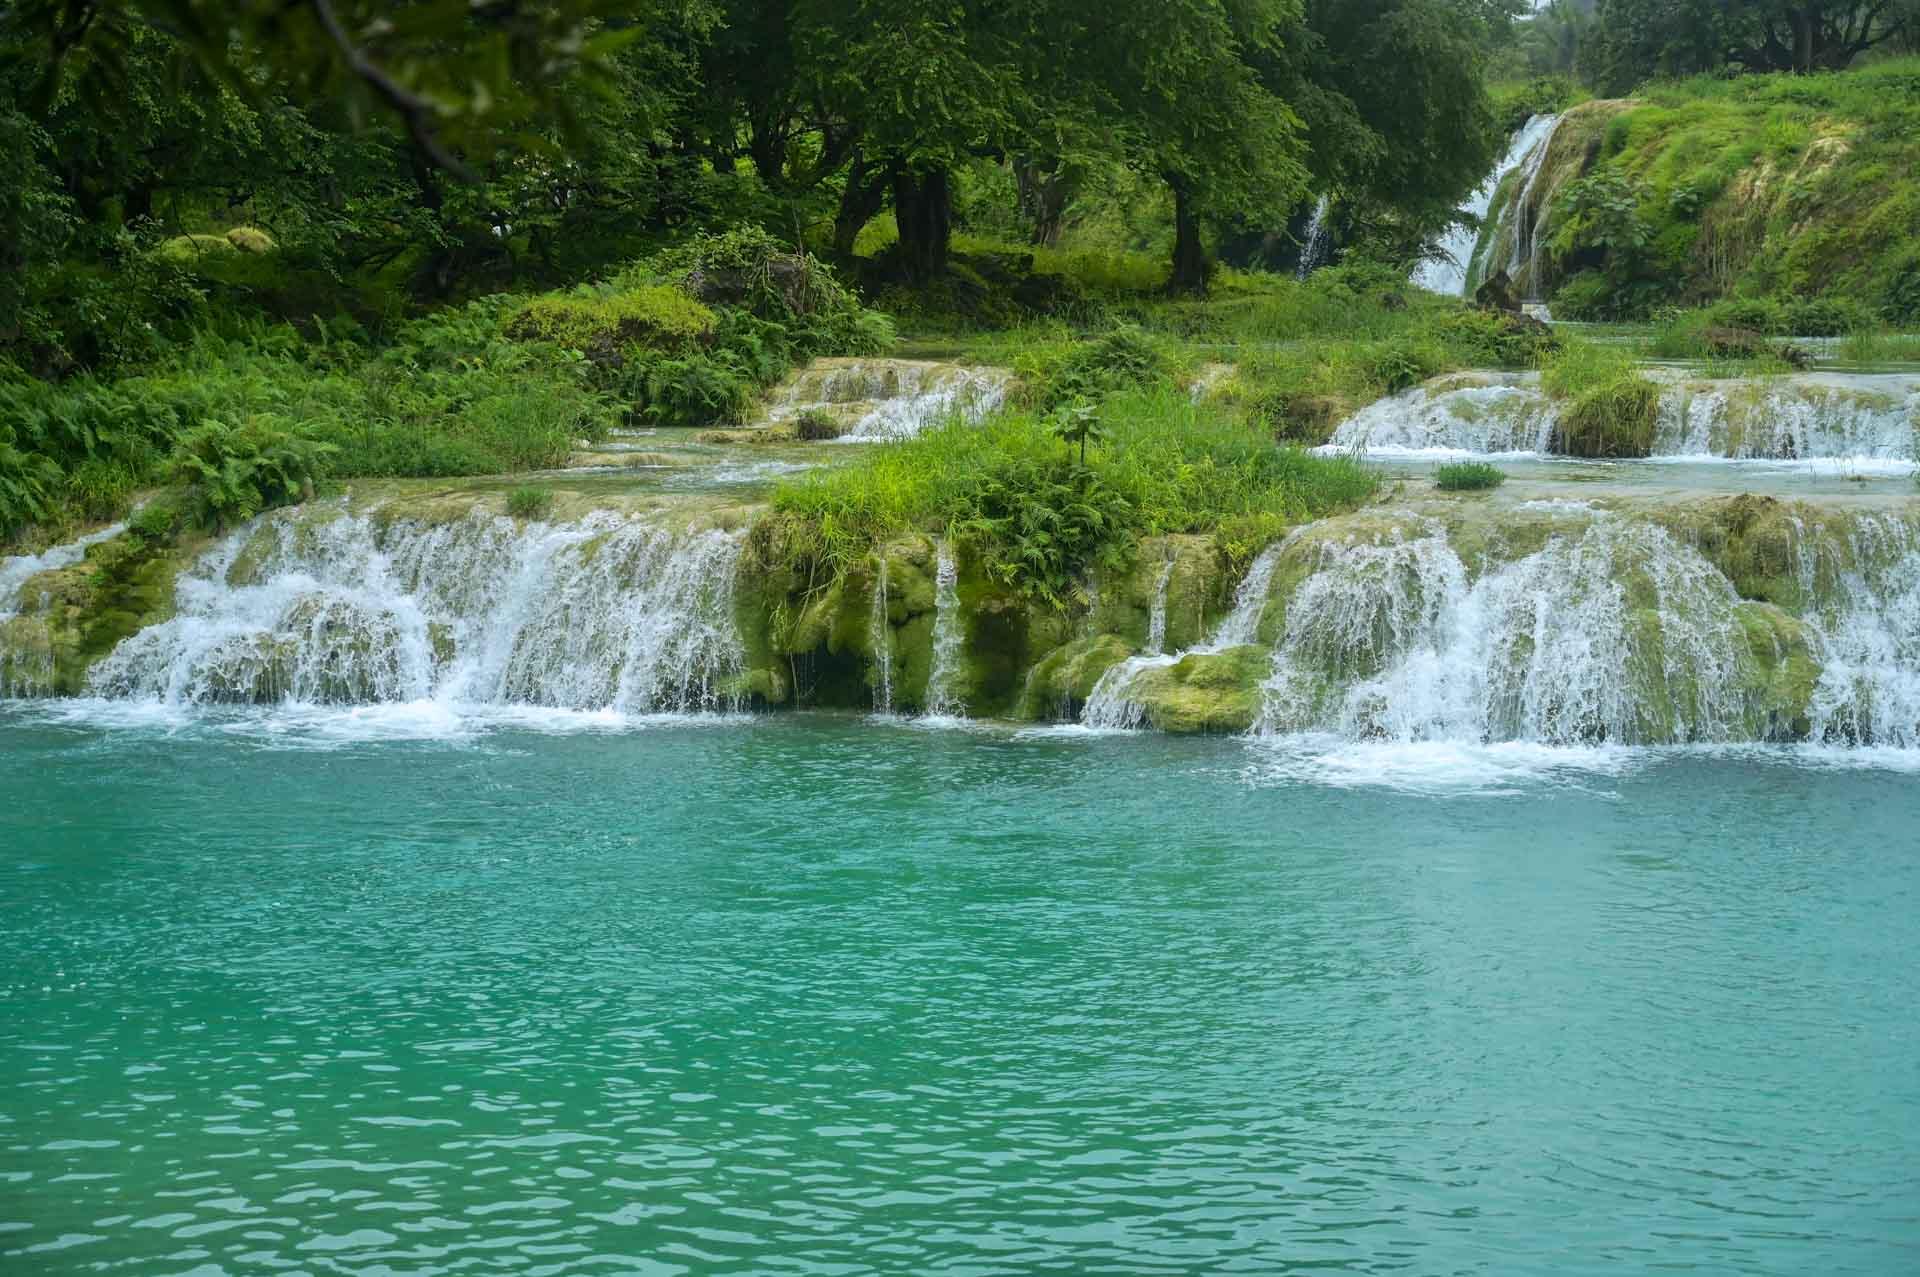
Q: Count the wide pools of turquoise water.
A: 1